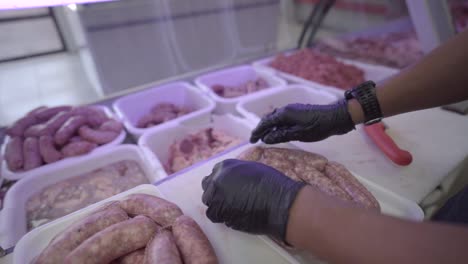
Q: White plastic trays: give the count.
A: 9